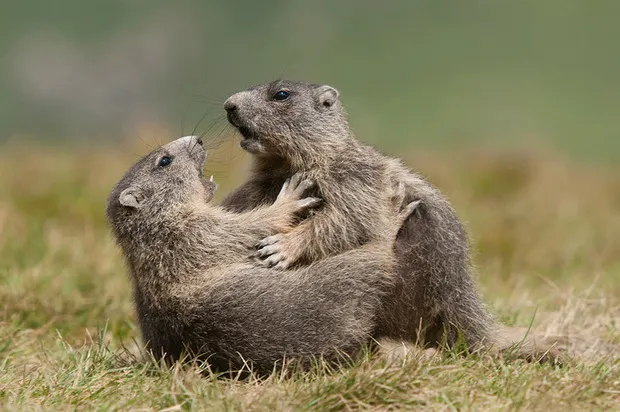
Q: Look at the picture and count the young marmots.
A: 2